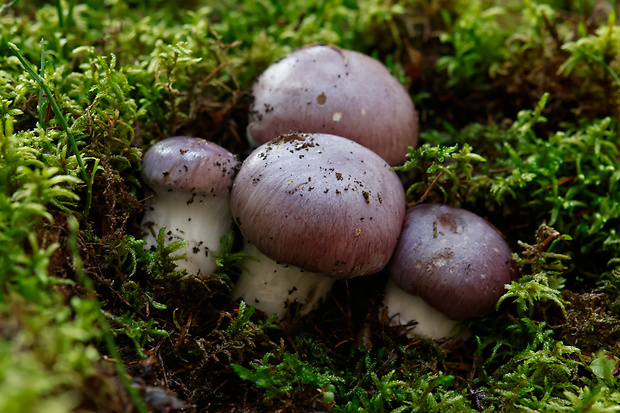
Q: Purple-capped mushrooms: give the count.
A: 4